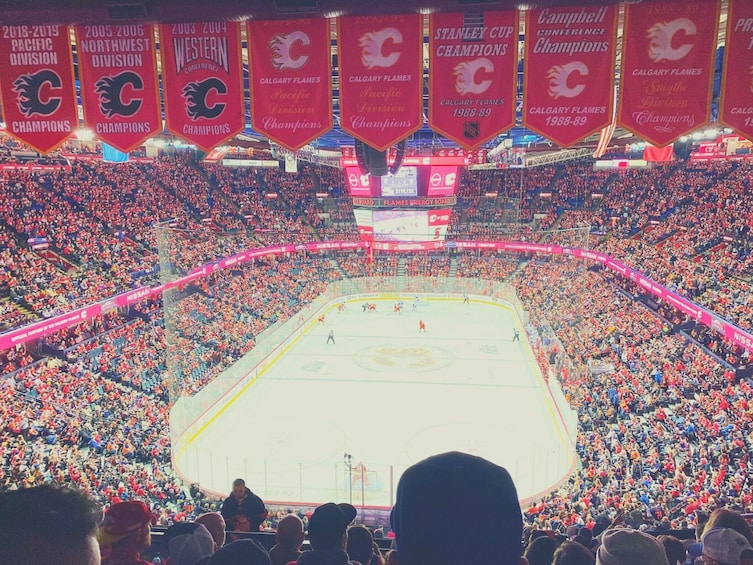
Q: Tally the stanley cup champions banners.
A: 1